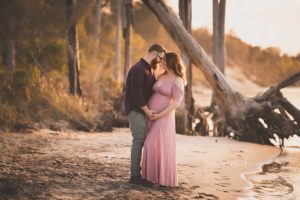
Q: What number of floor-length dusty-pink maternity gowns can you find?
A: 1